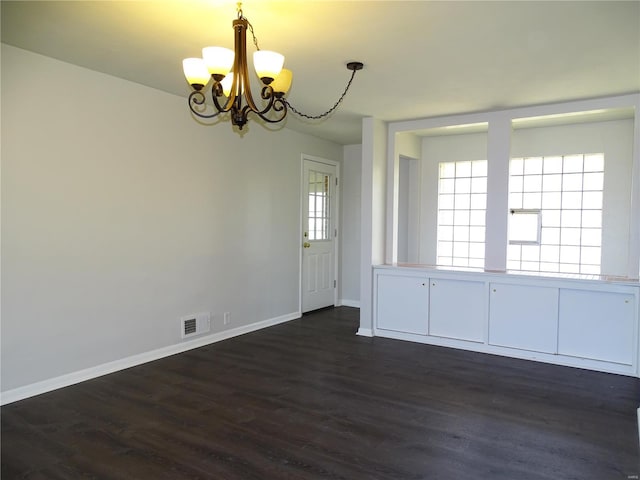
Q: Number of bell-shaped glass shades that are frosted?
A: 5